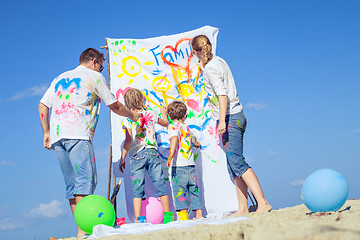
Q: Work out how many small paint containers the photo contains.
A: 4